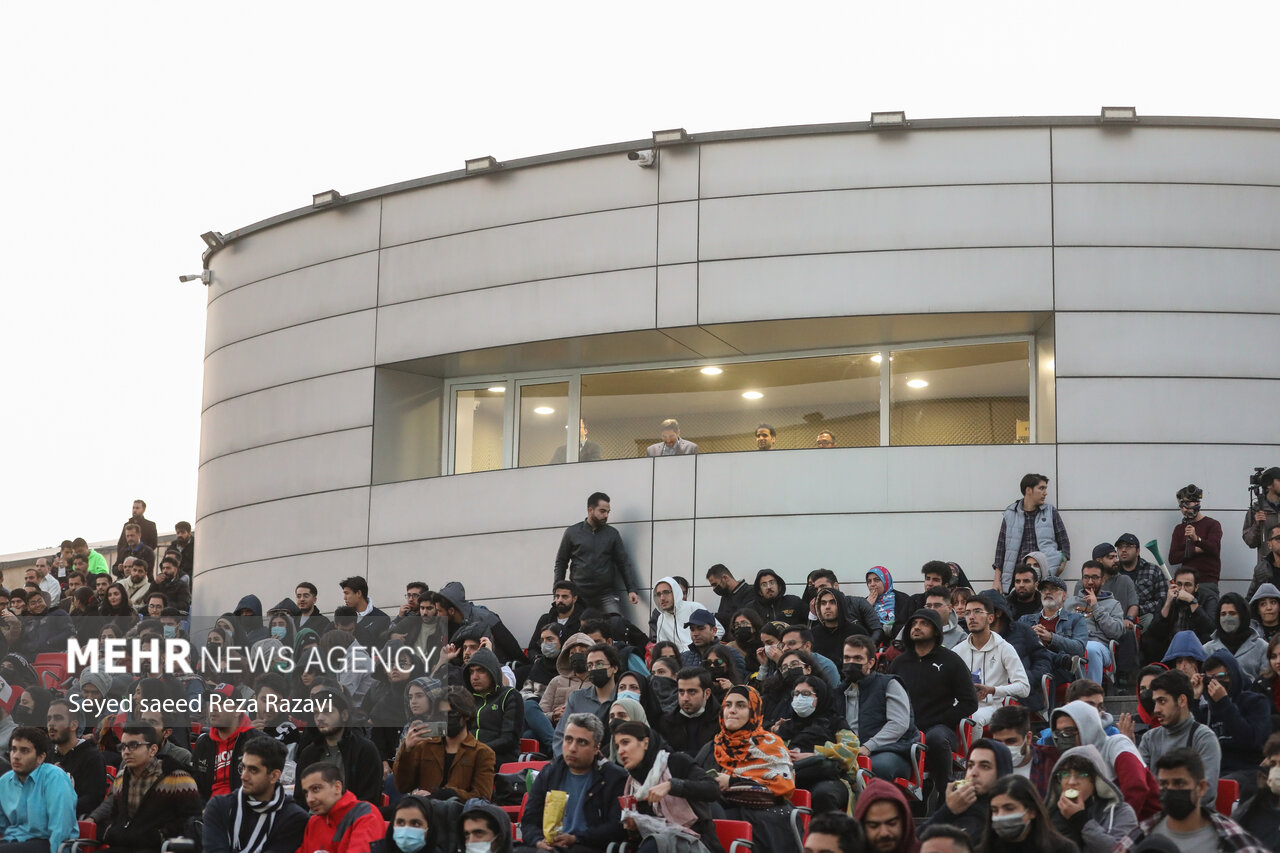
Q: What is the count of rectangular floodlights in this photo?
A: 6